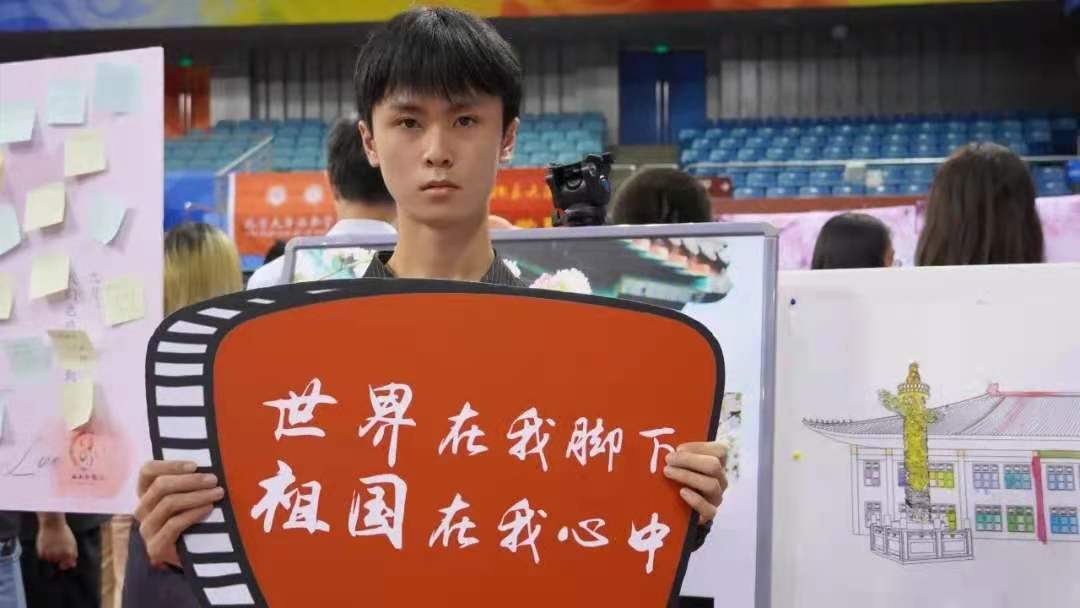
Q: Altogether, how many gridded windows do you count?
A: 12